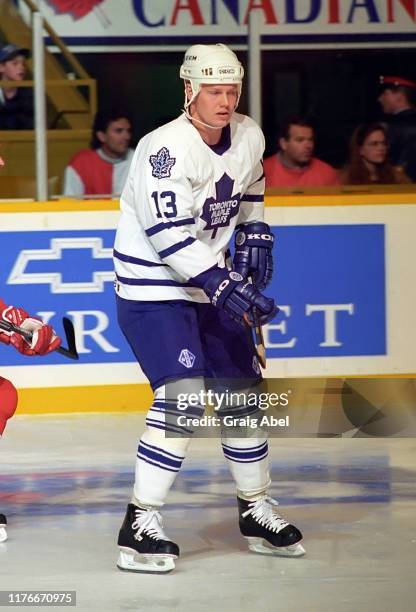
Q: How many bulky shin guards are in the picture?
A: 2